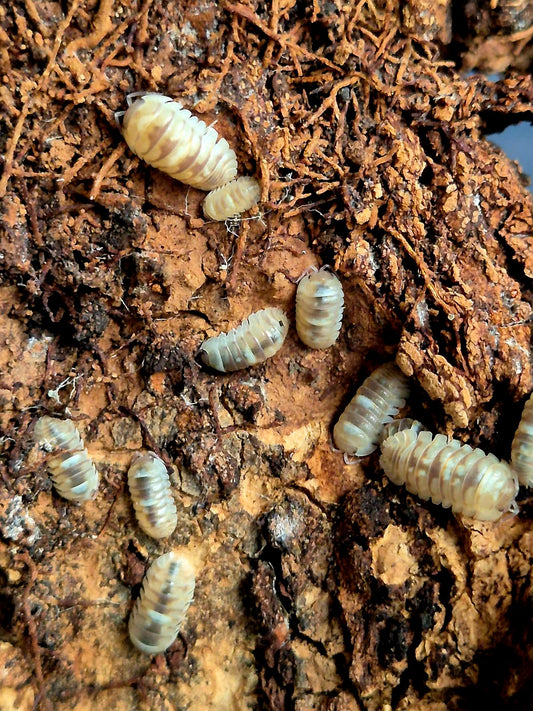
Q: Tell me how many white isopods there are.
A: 11